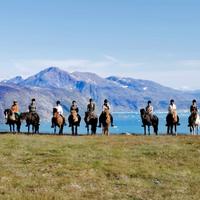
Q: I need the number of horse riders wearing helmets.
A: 9